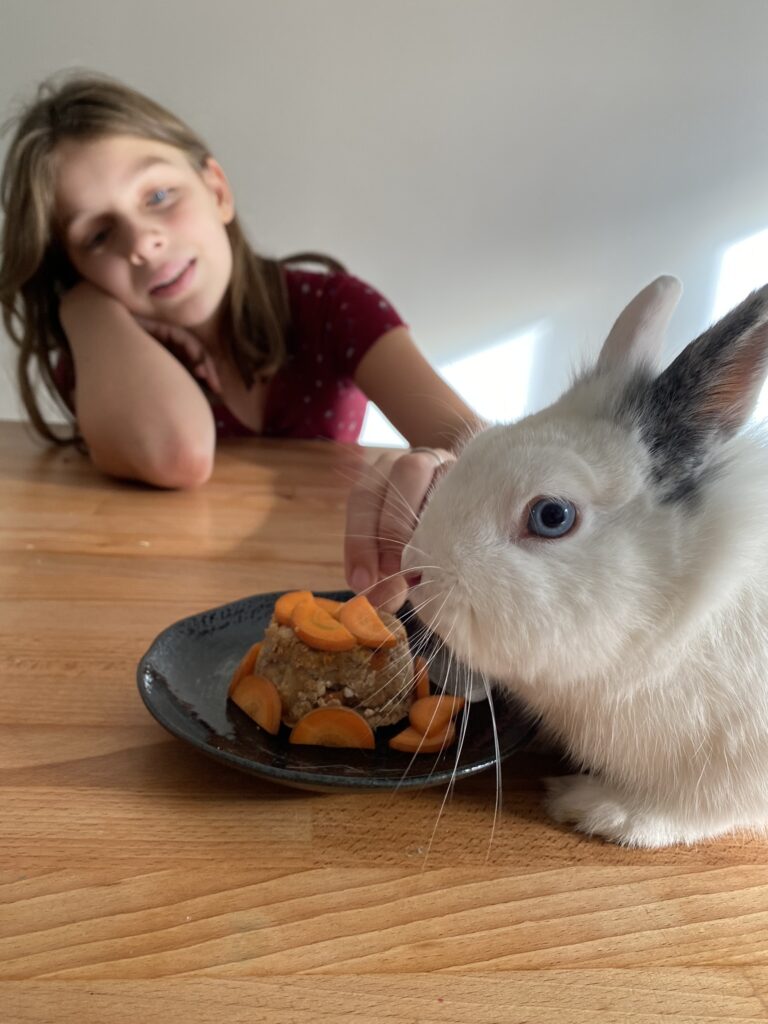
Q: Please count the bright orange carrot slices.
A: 10